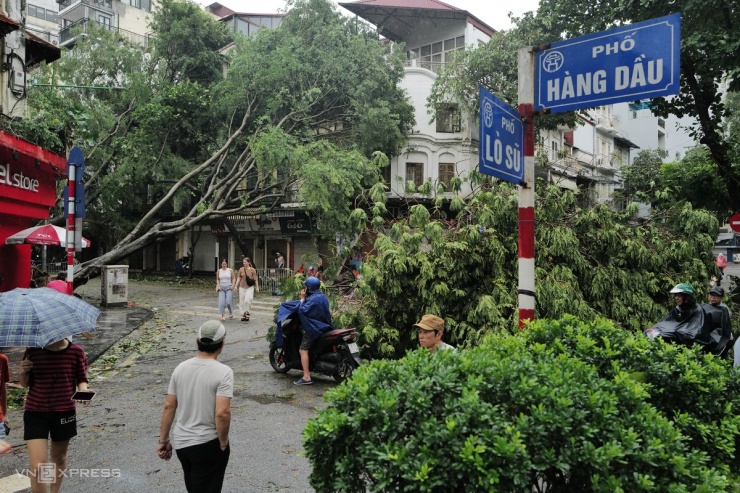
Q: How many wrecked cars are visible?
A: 0